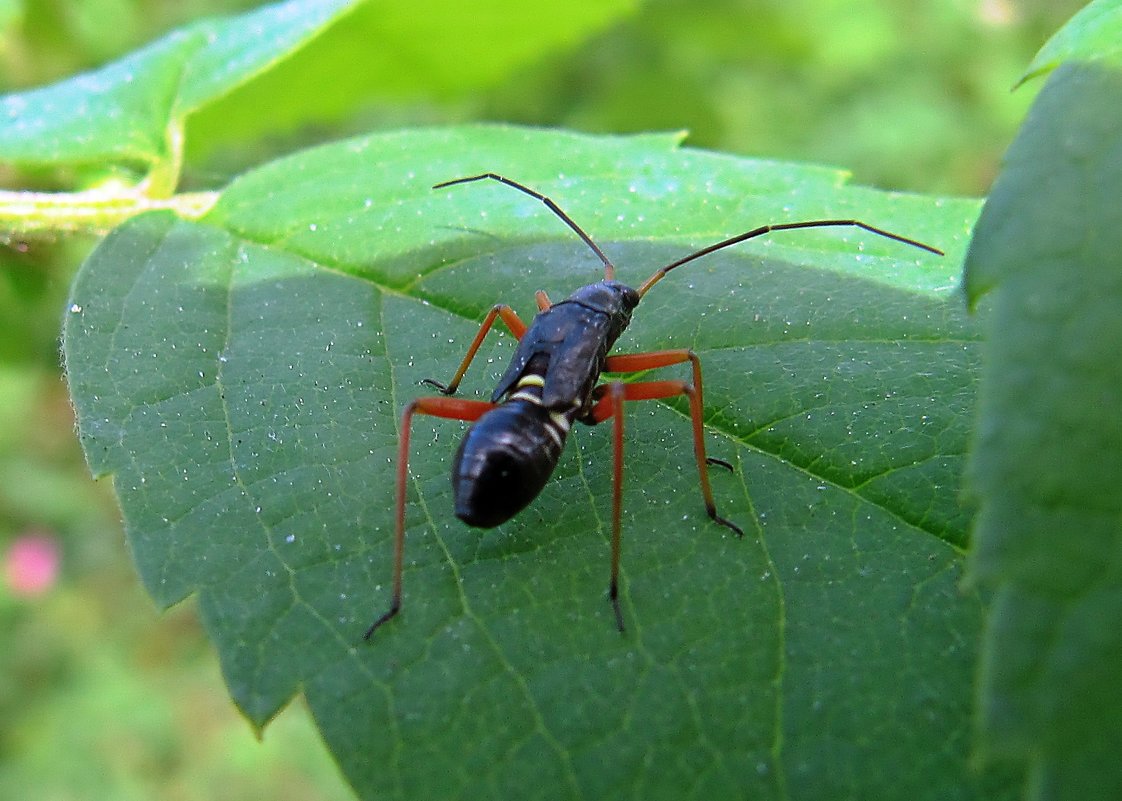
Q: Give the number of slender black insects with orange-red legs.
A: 1